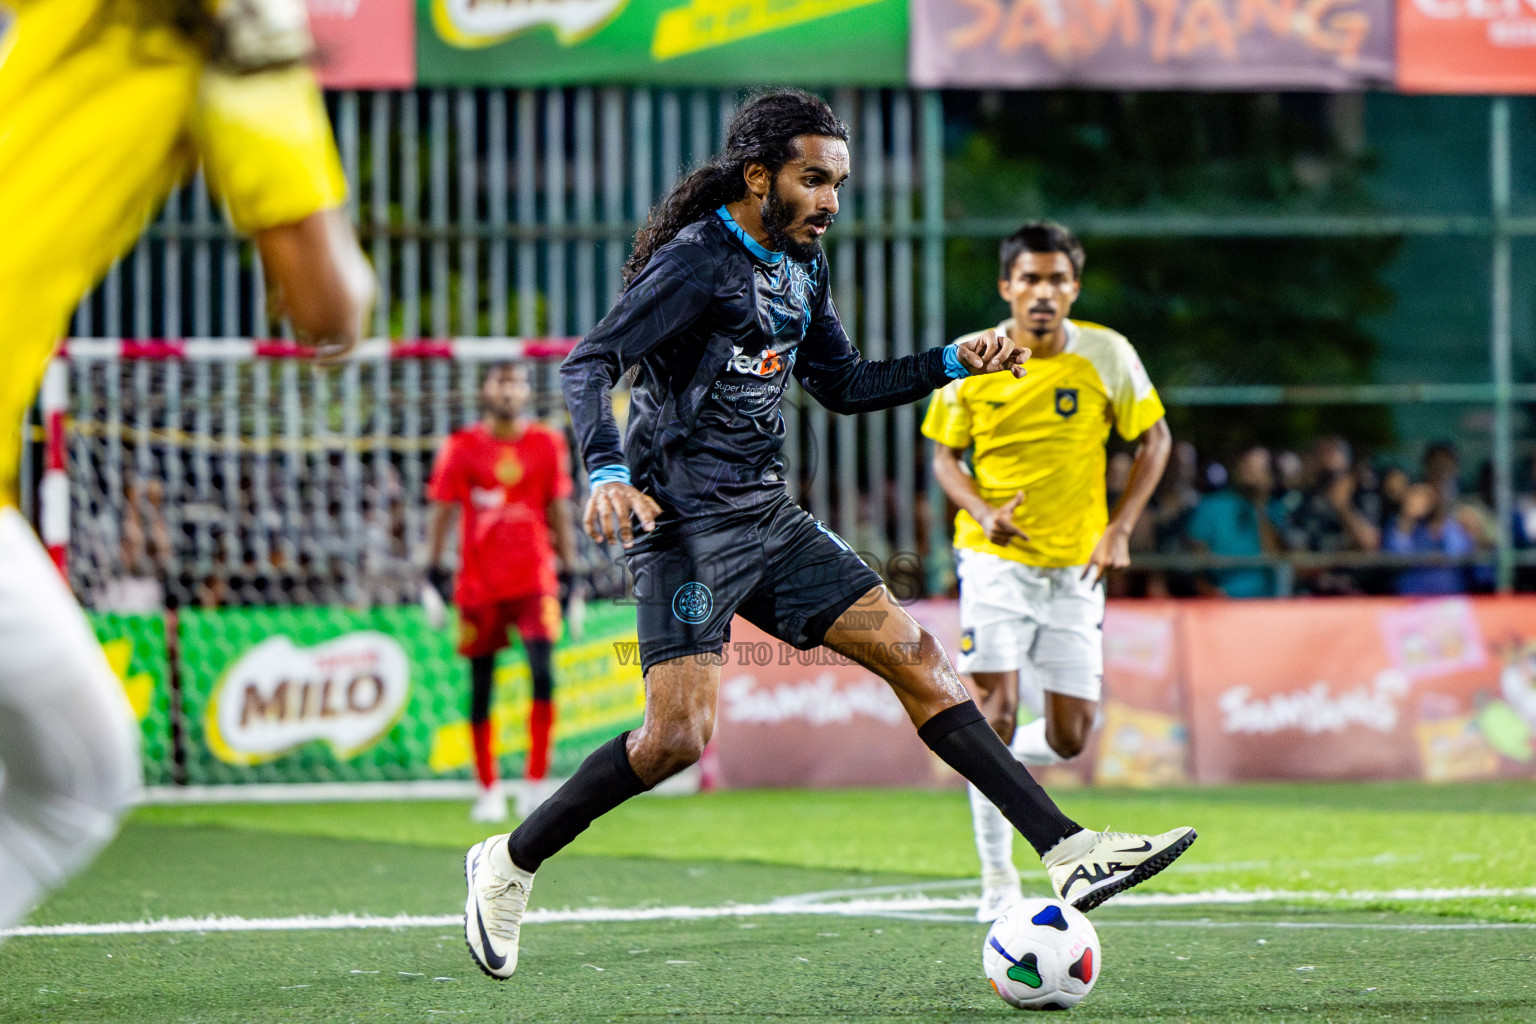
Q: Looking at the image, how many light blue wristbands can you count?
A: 2